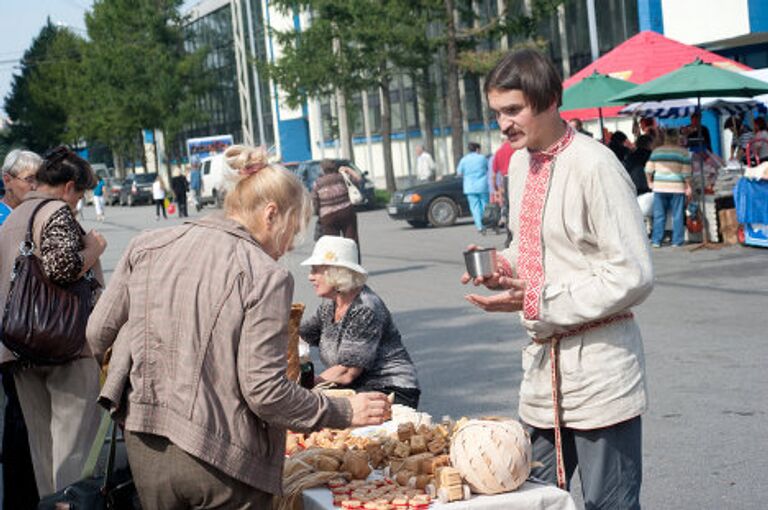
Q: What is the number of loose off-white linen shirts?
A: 1